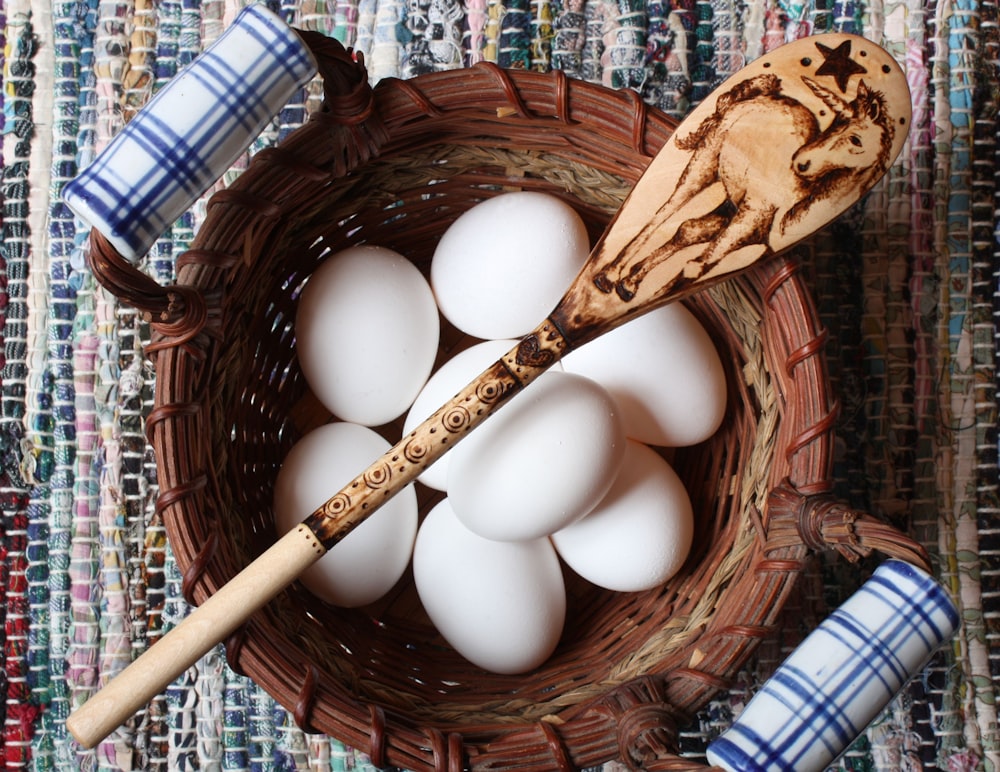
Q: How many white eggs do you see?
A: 8